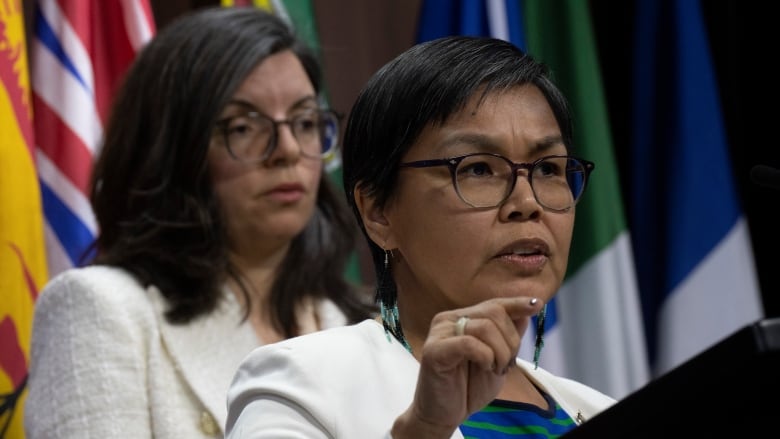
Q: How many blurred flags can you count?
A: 6